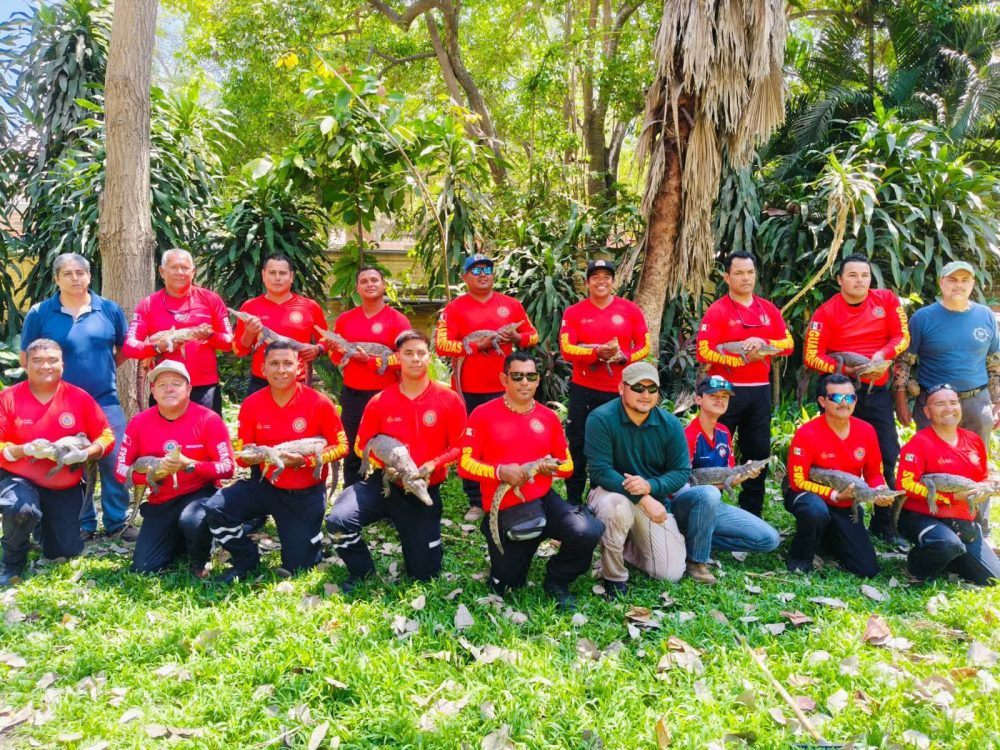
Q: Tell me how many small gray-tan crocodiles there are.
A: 15